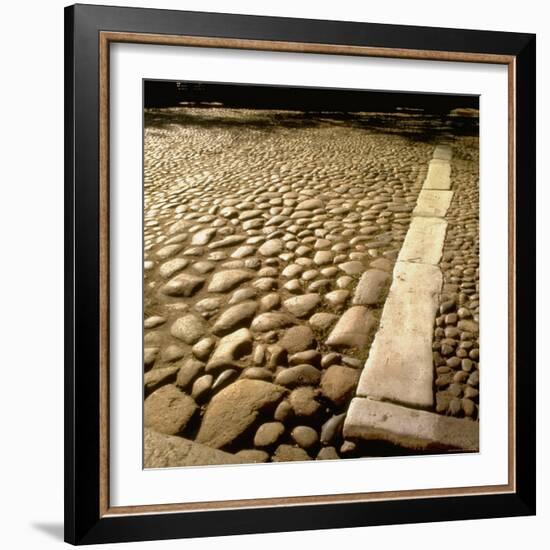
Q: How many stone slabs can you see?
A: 6